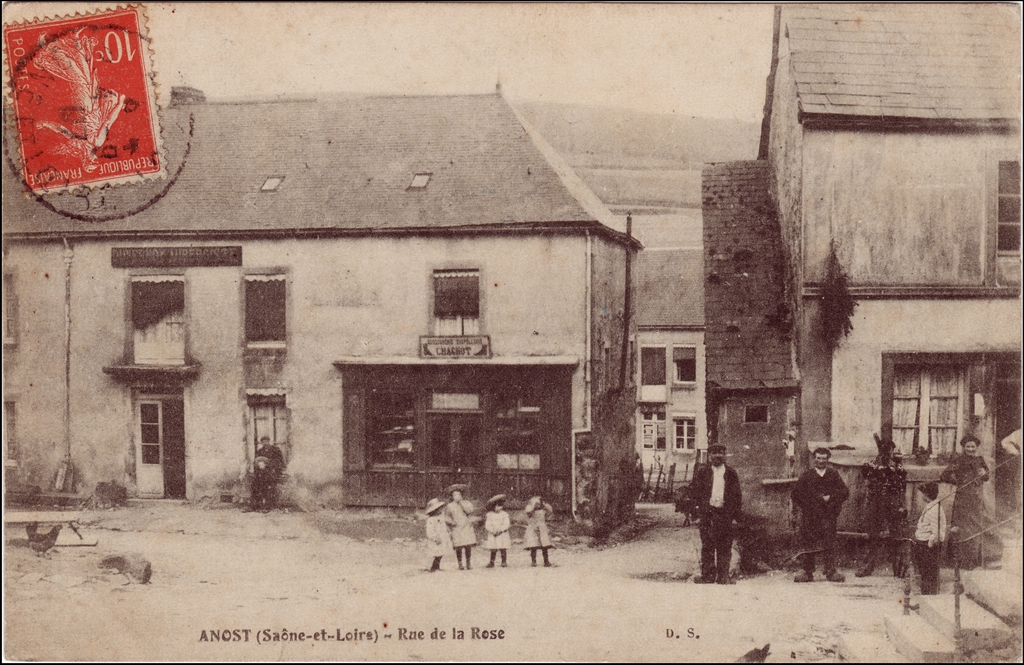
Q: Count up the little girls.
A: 4